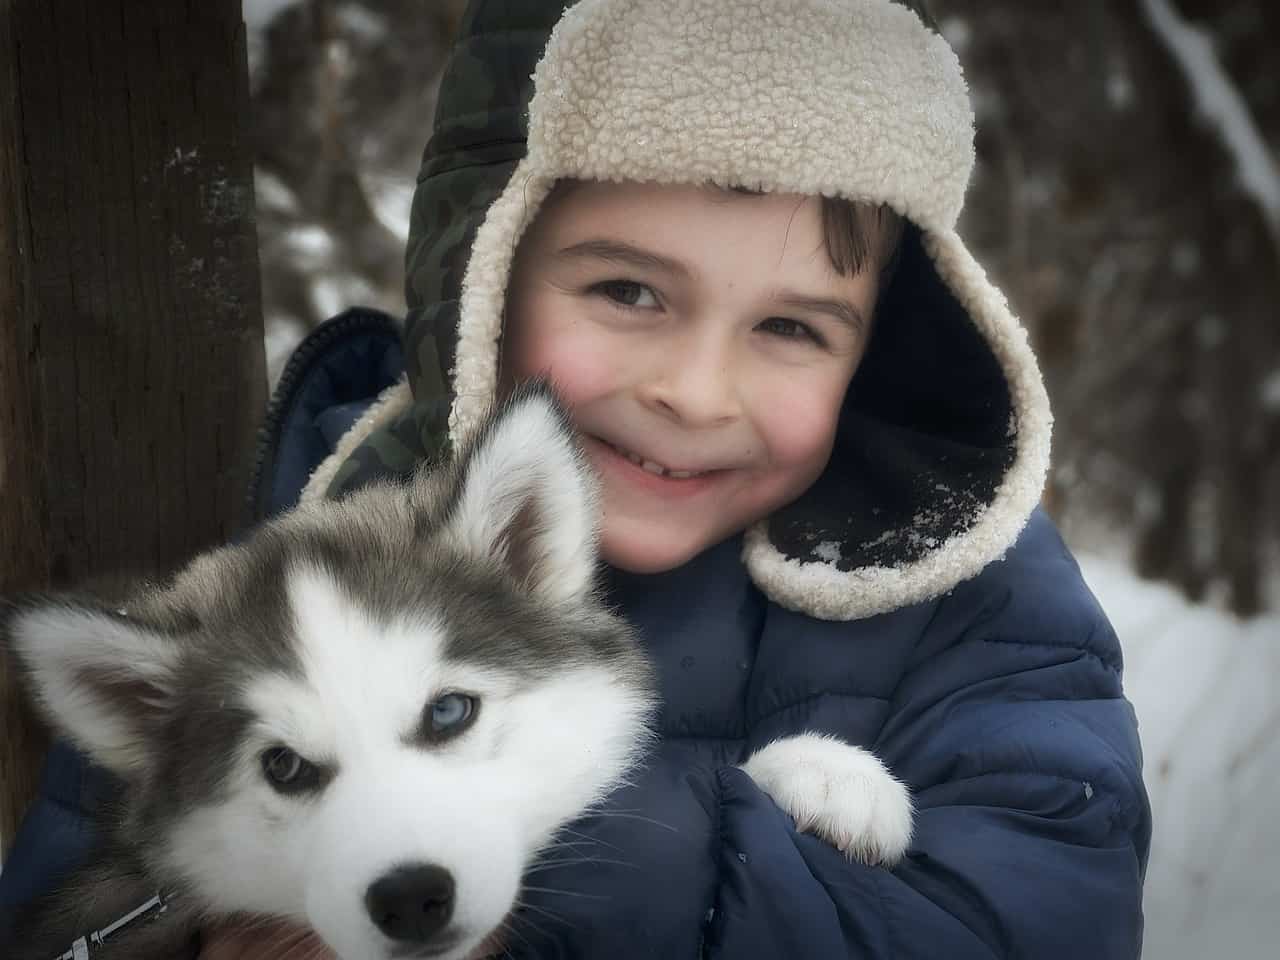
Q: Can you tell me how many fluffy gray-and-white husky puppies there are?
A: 1